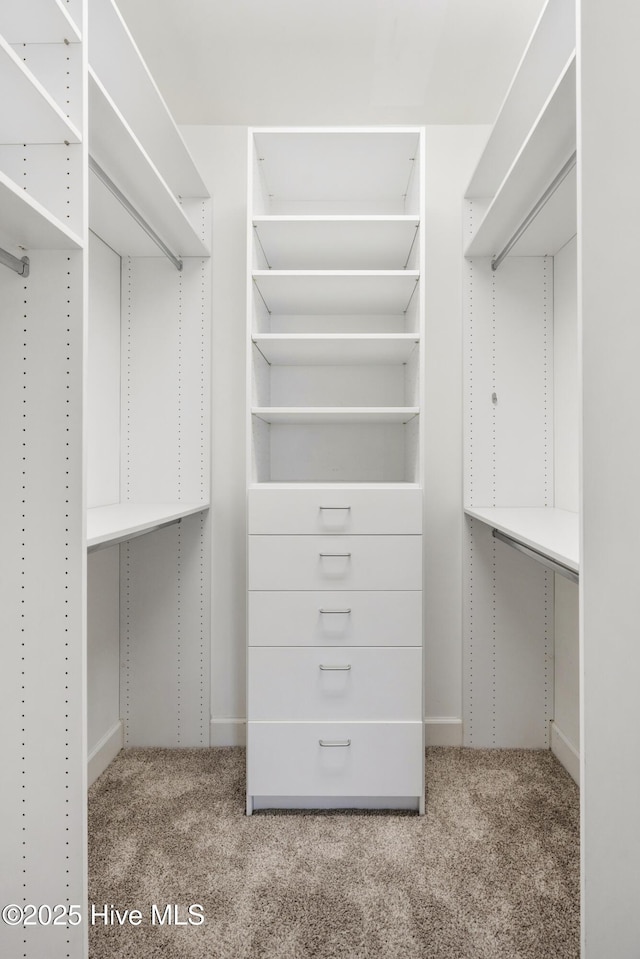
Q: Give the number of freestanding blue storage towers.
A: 0